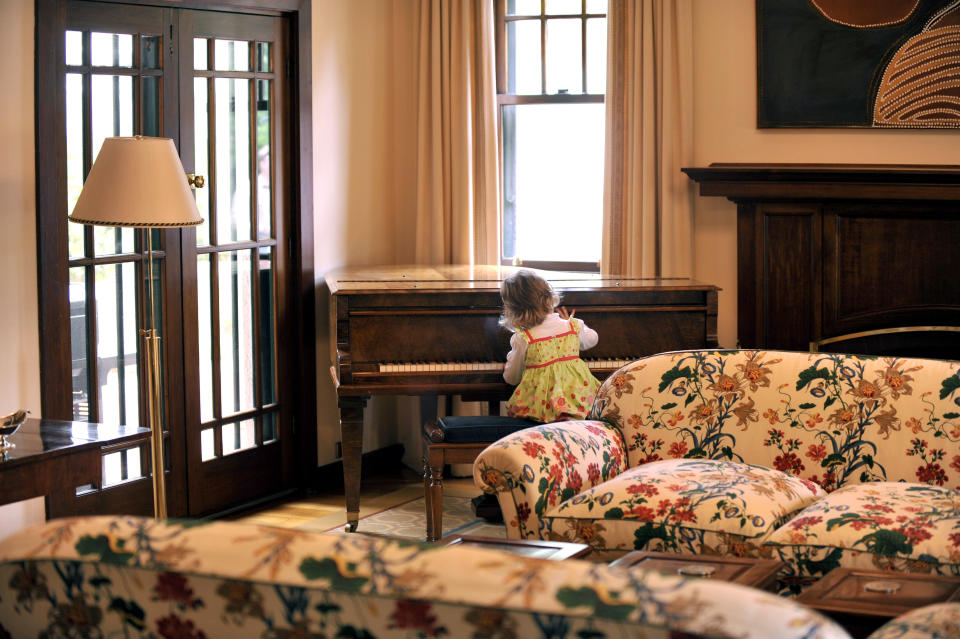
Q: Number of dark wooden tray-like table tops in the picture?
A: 3